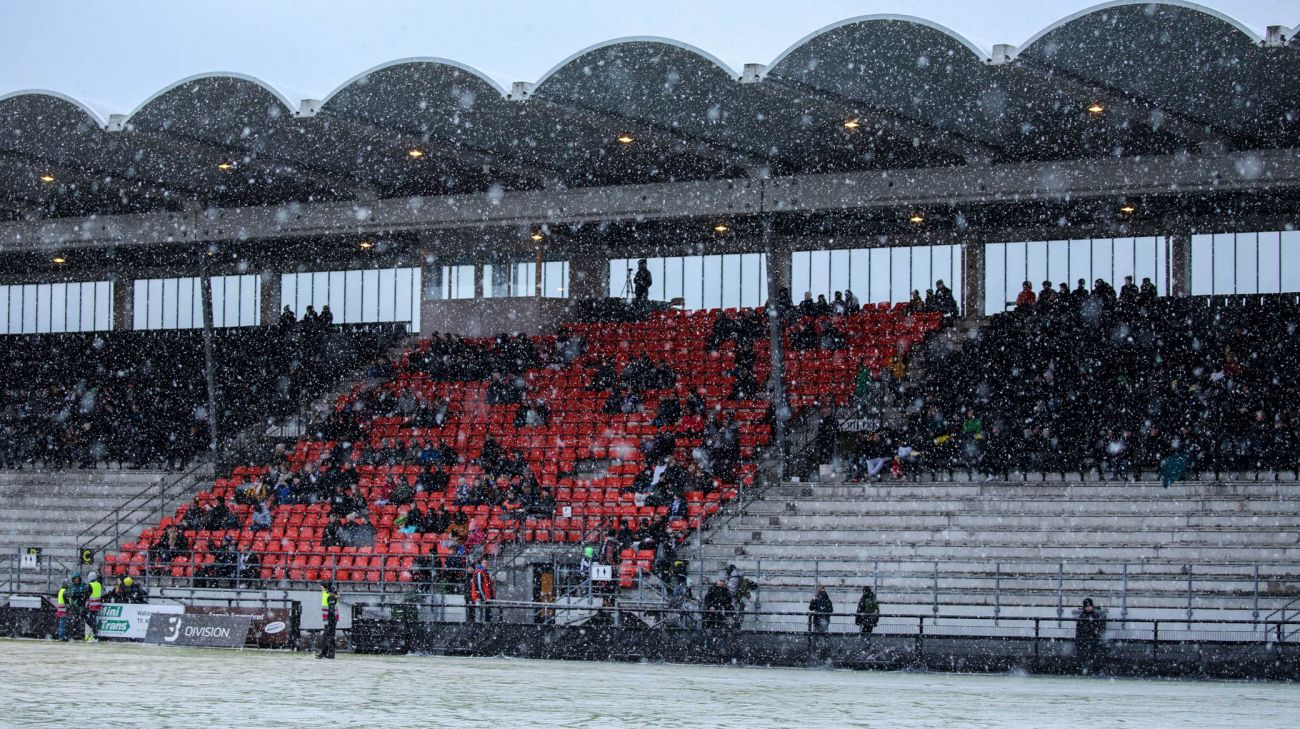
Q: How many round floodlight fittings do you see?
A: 12